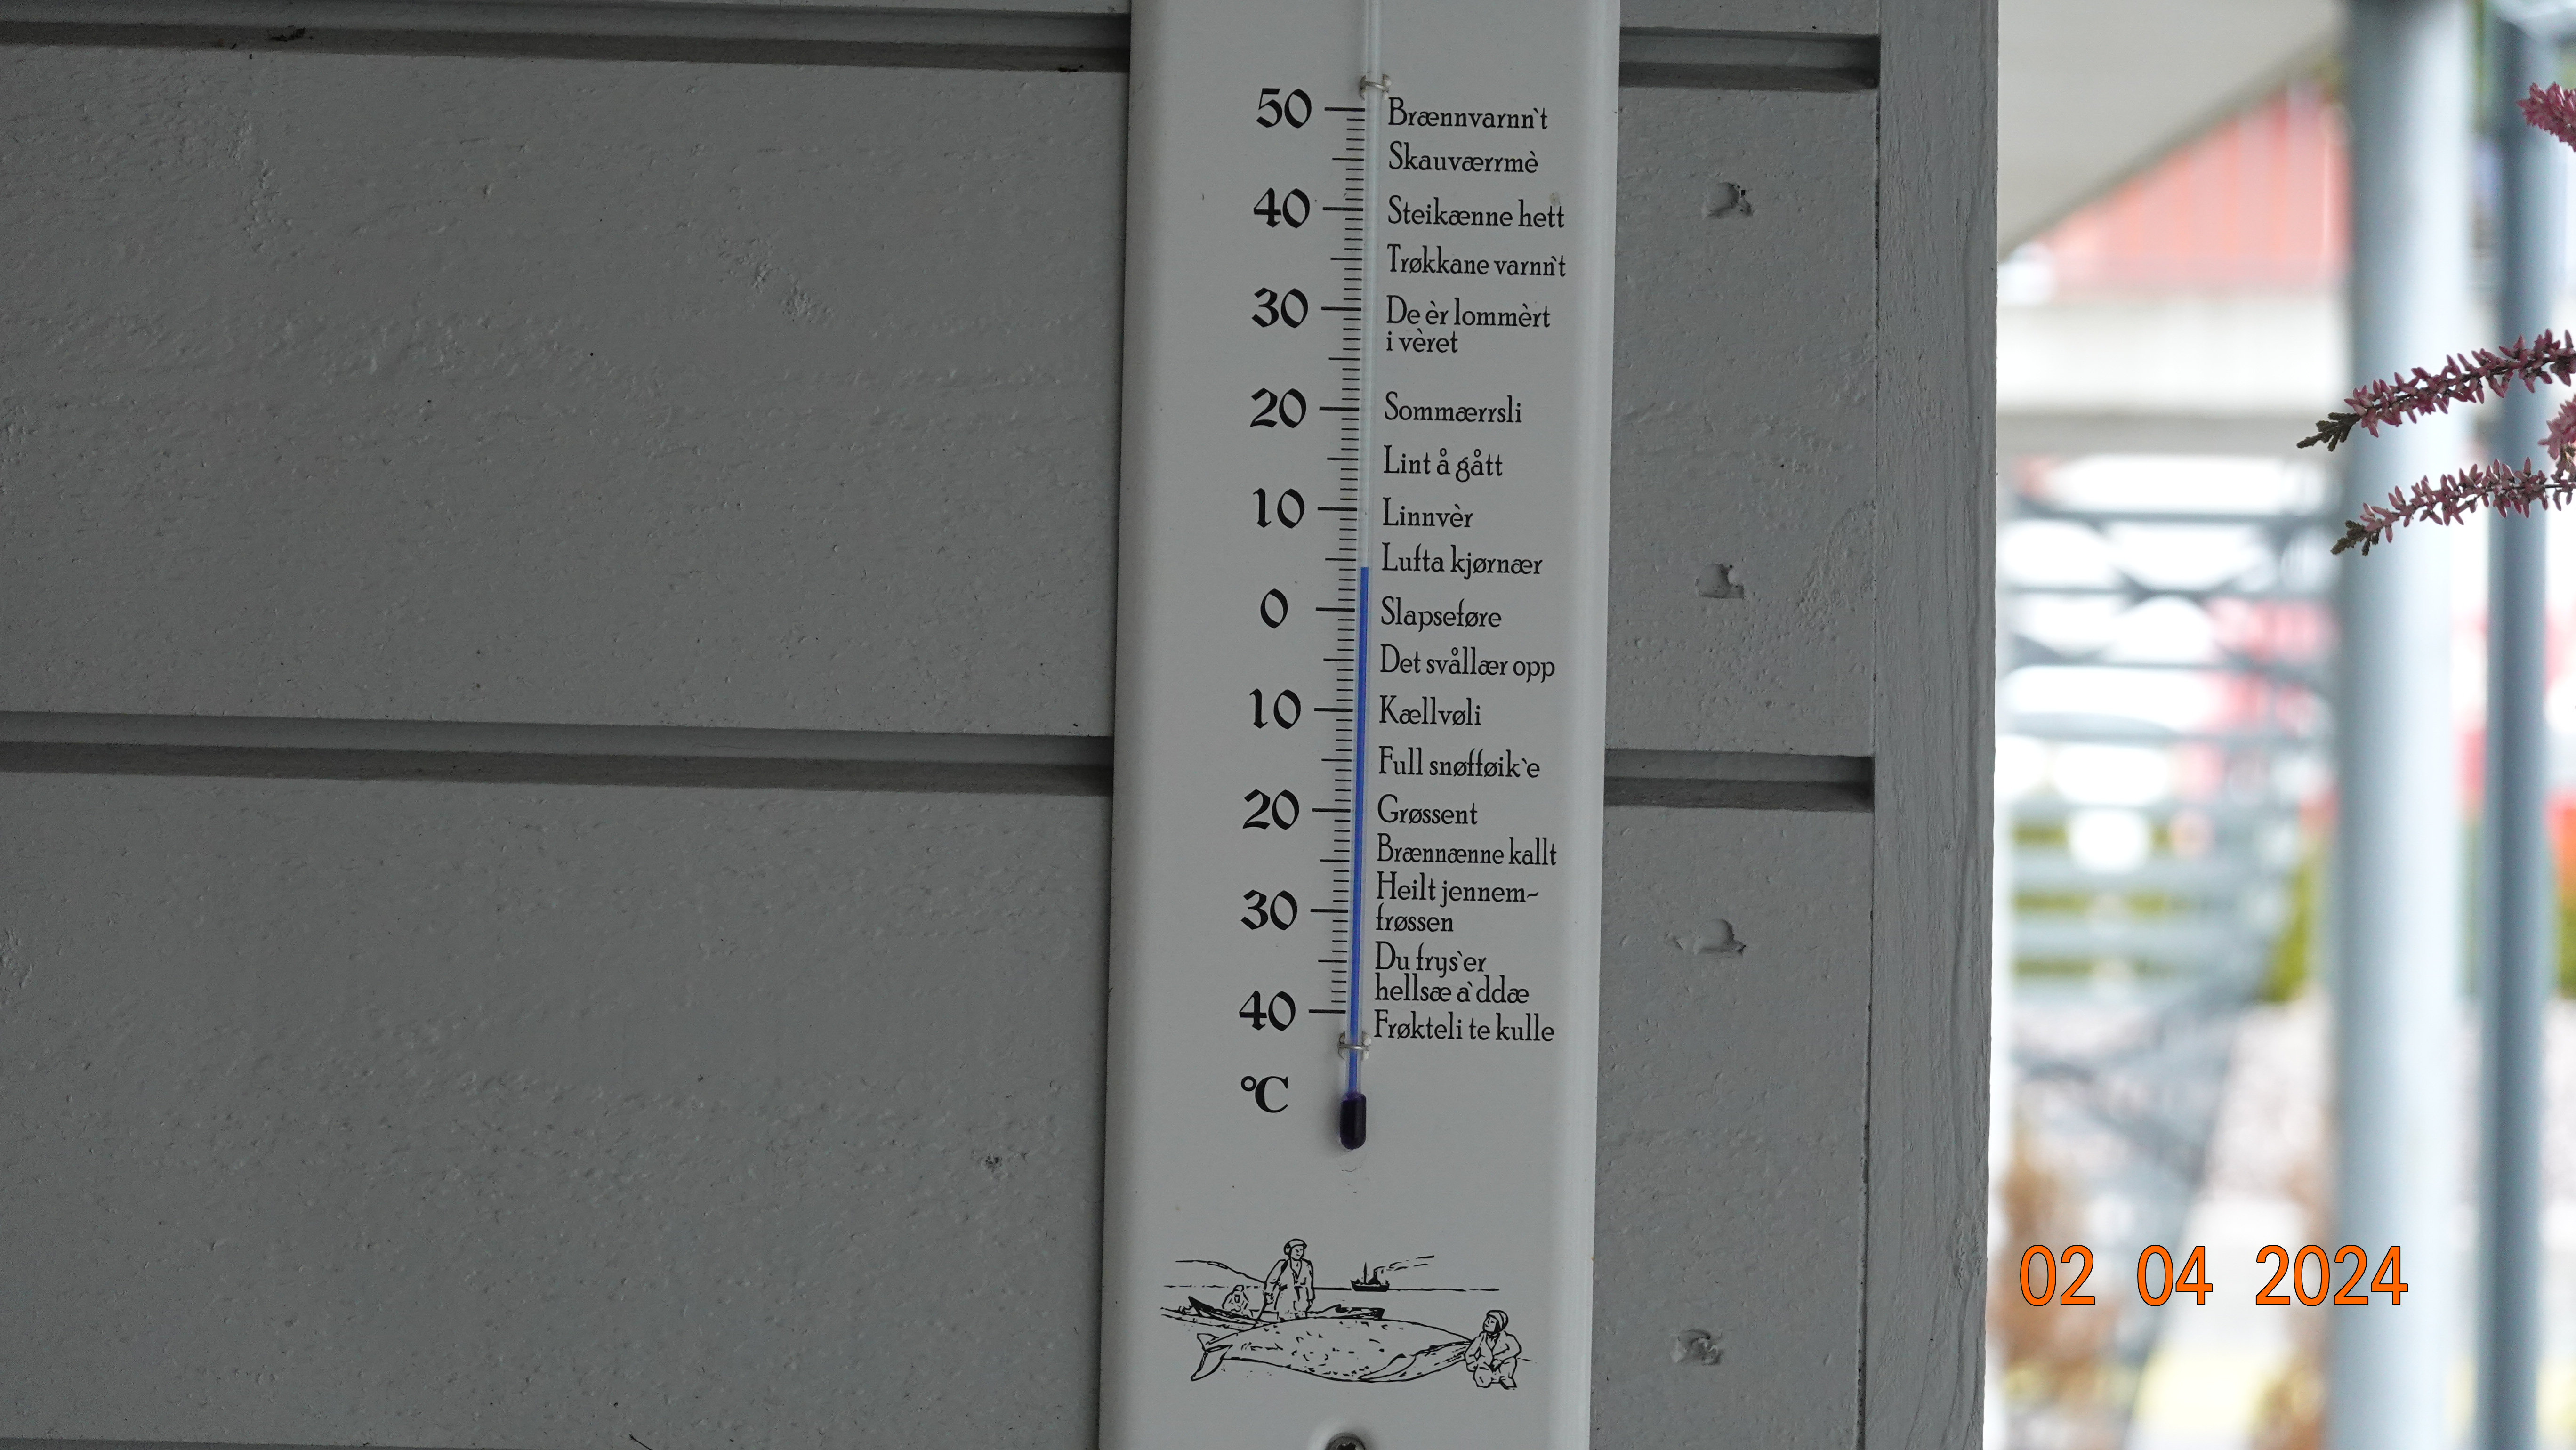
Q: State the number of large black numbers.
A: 10